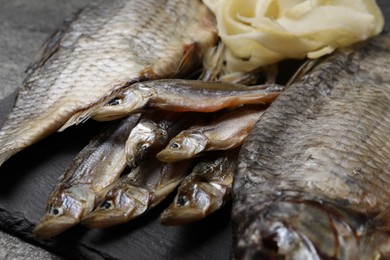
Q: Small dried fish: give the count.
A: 6